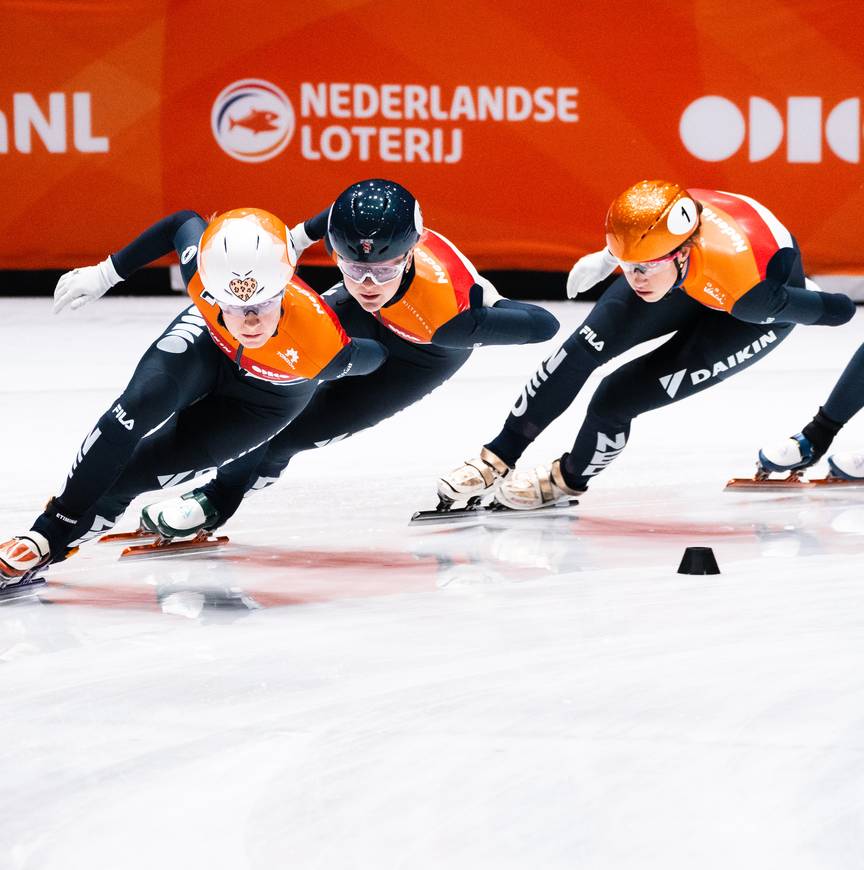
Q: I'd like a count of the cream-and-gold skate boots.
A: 2